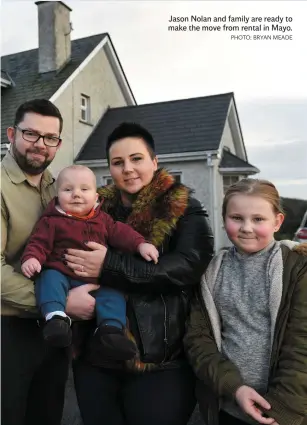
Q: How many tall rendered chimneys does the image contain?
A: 1